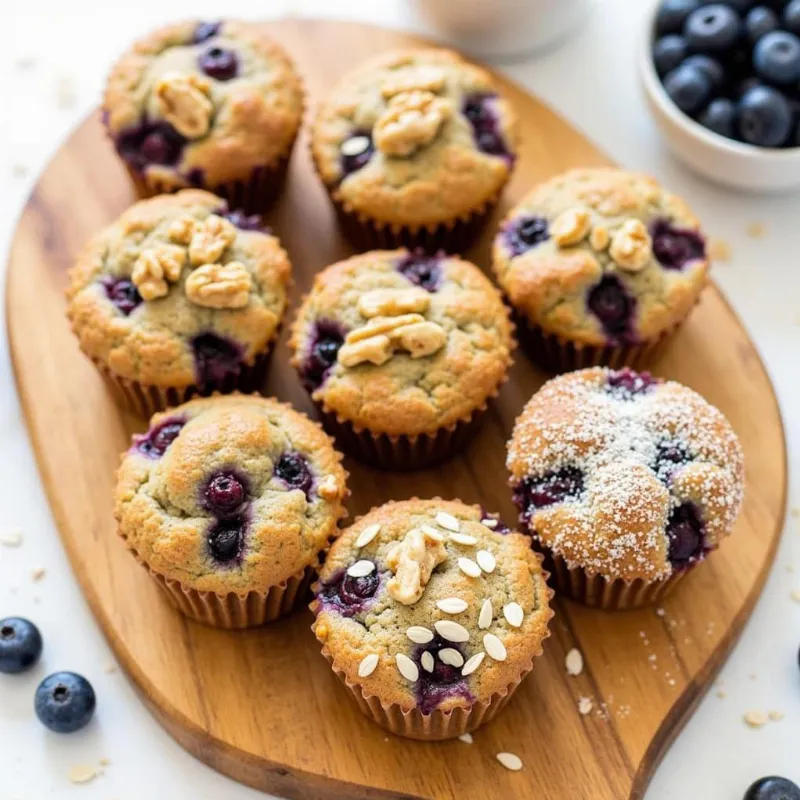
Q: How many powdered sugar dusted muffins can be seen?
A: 1